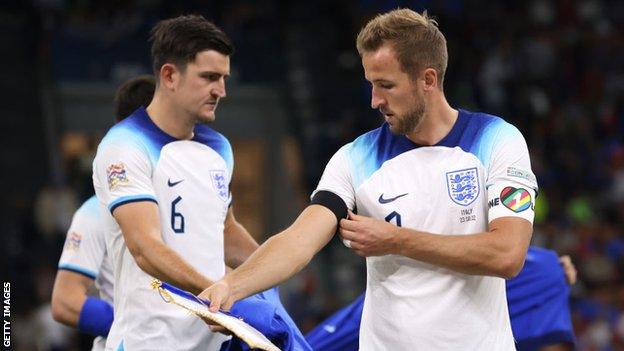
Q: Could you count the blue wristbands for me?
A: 1